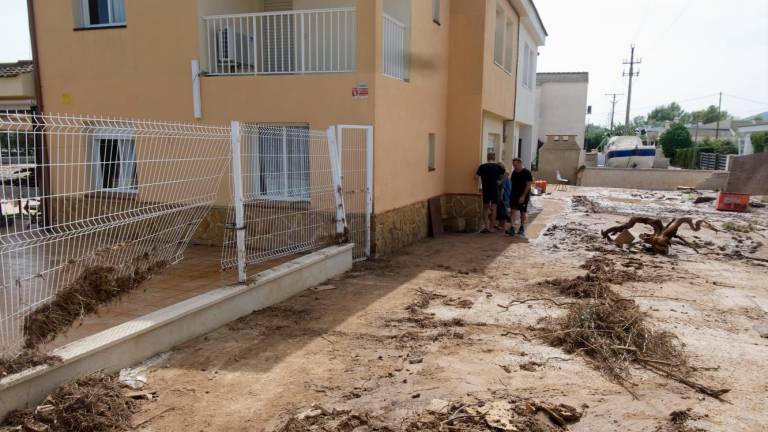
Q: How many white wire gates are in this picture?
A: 1